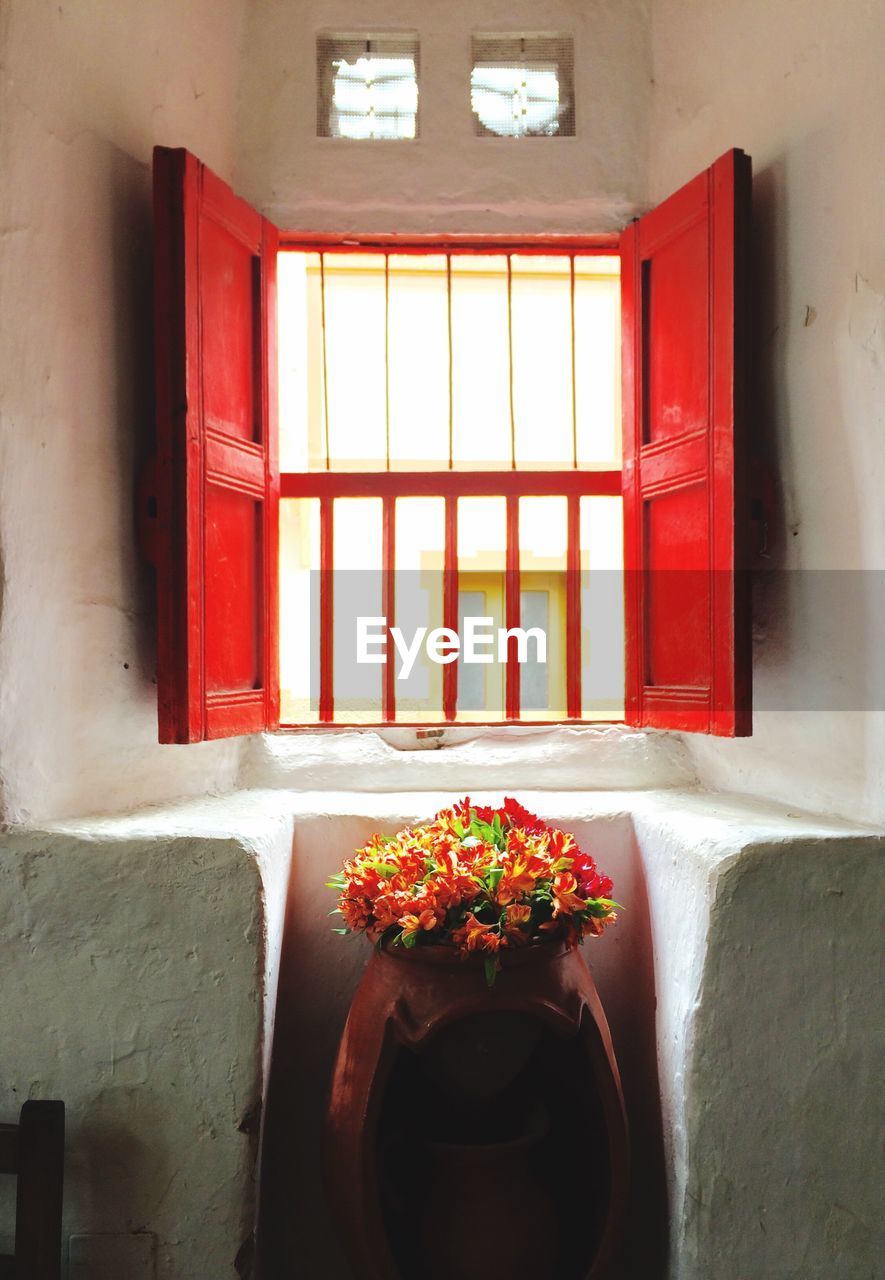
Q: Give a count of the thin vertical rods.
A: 5